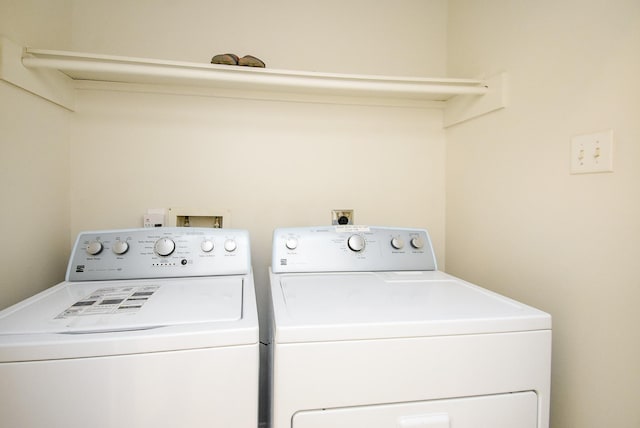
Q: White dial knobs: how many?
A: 9